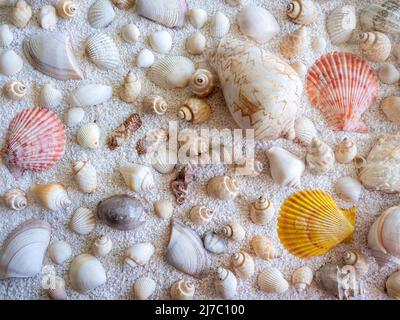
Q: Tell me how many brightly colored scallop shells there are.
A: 3